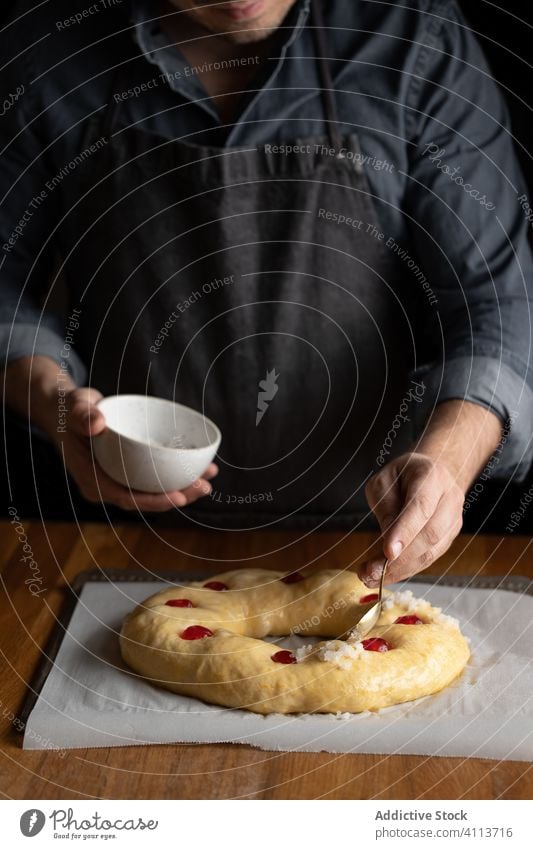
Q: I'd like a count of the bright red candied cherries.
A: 8